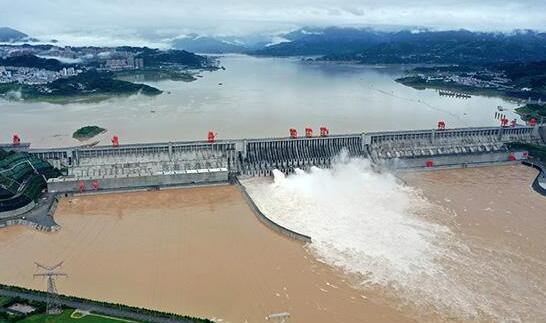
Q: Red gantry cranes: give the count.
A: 15